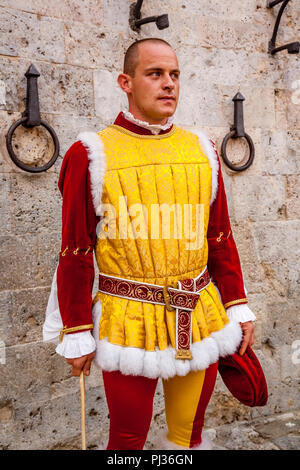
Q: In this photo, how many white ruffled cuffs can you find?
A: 2